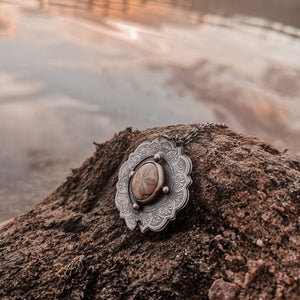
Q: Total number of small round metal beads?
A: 4